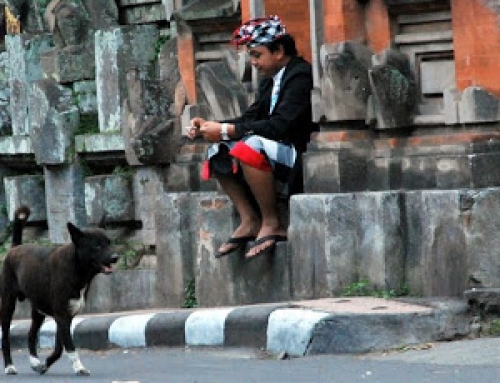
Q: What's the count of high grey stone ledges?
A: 1